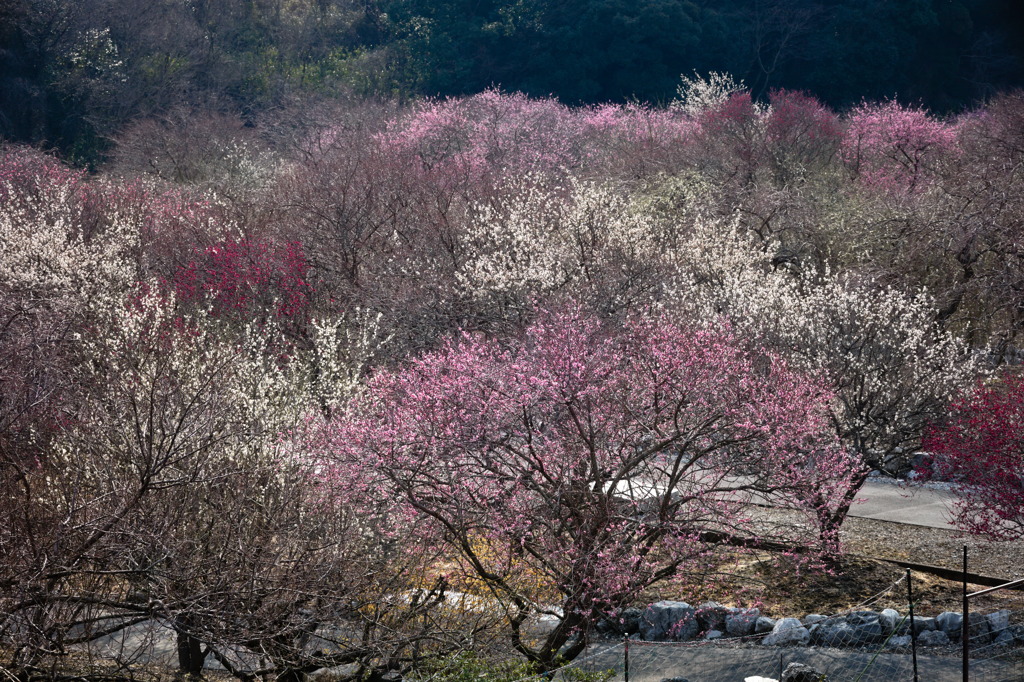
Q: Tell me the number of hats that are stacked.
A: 0